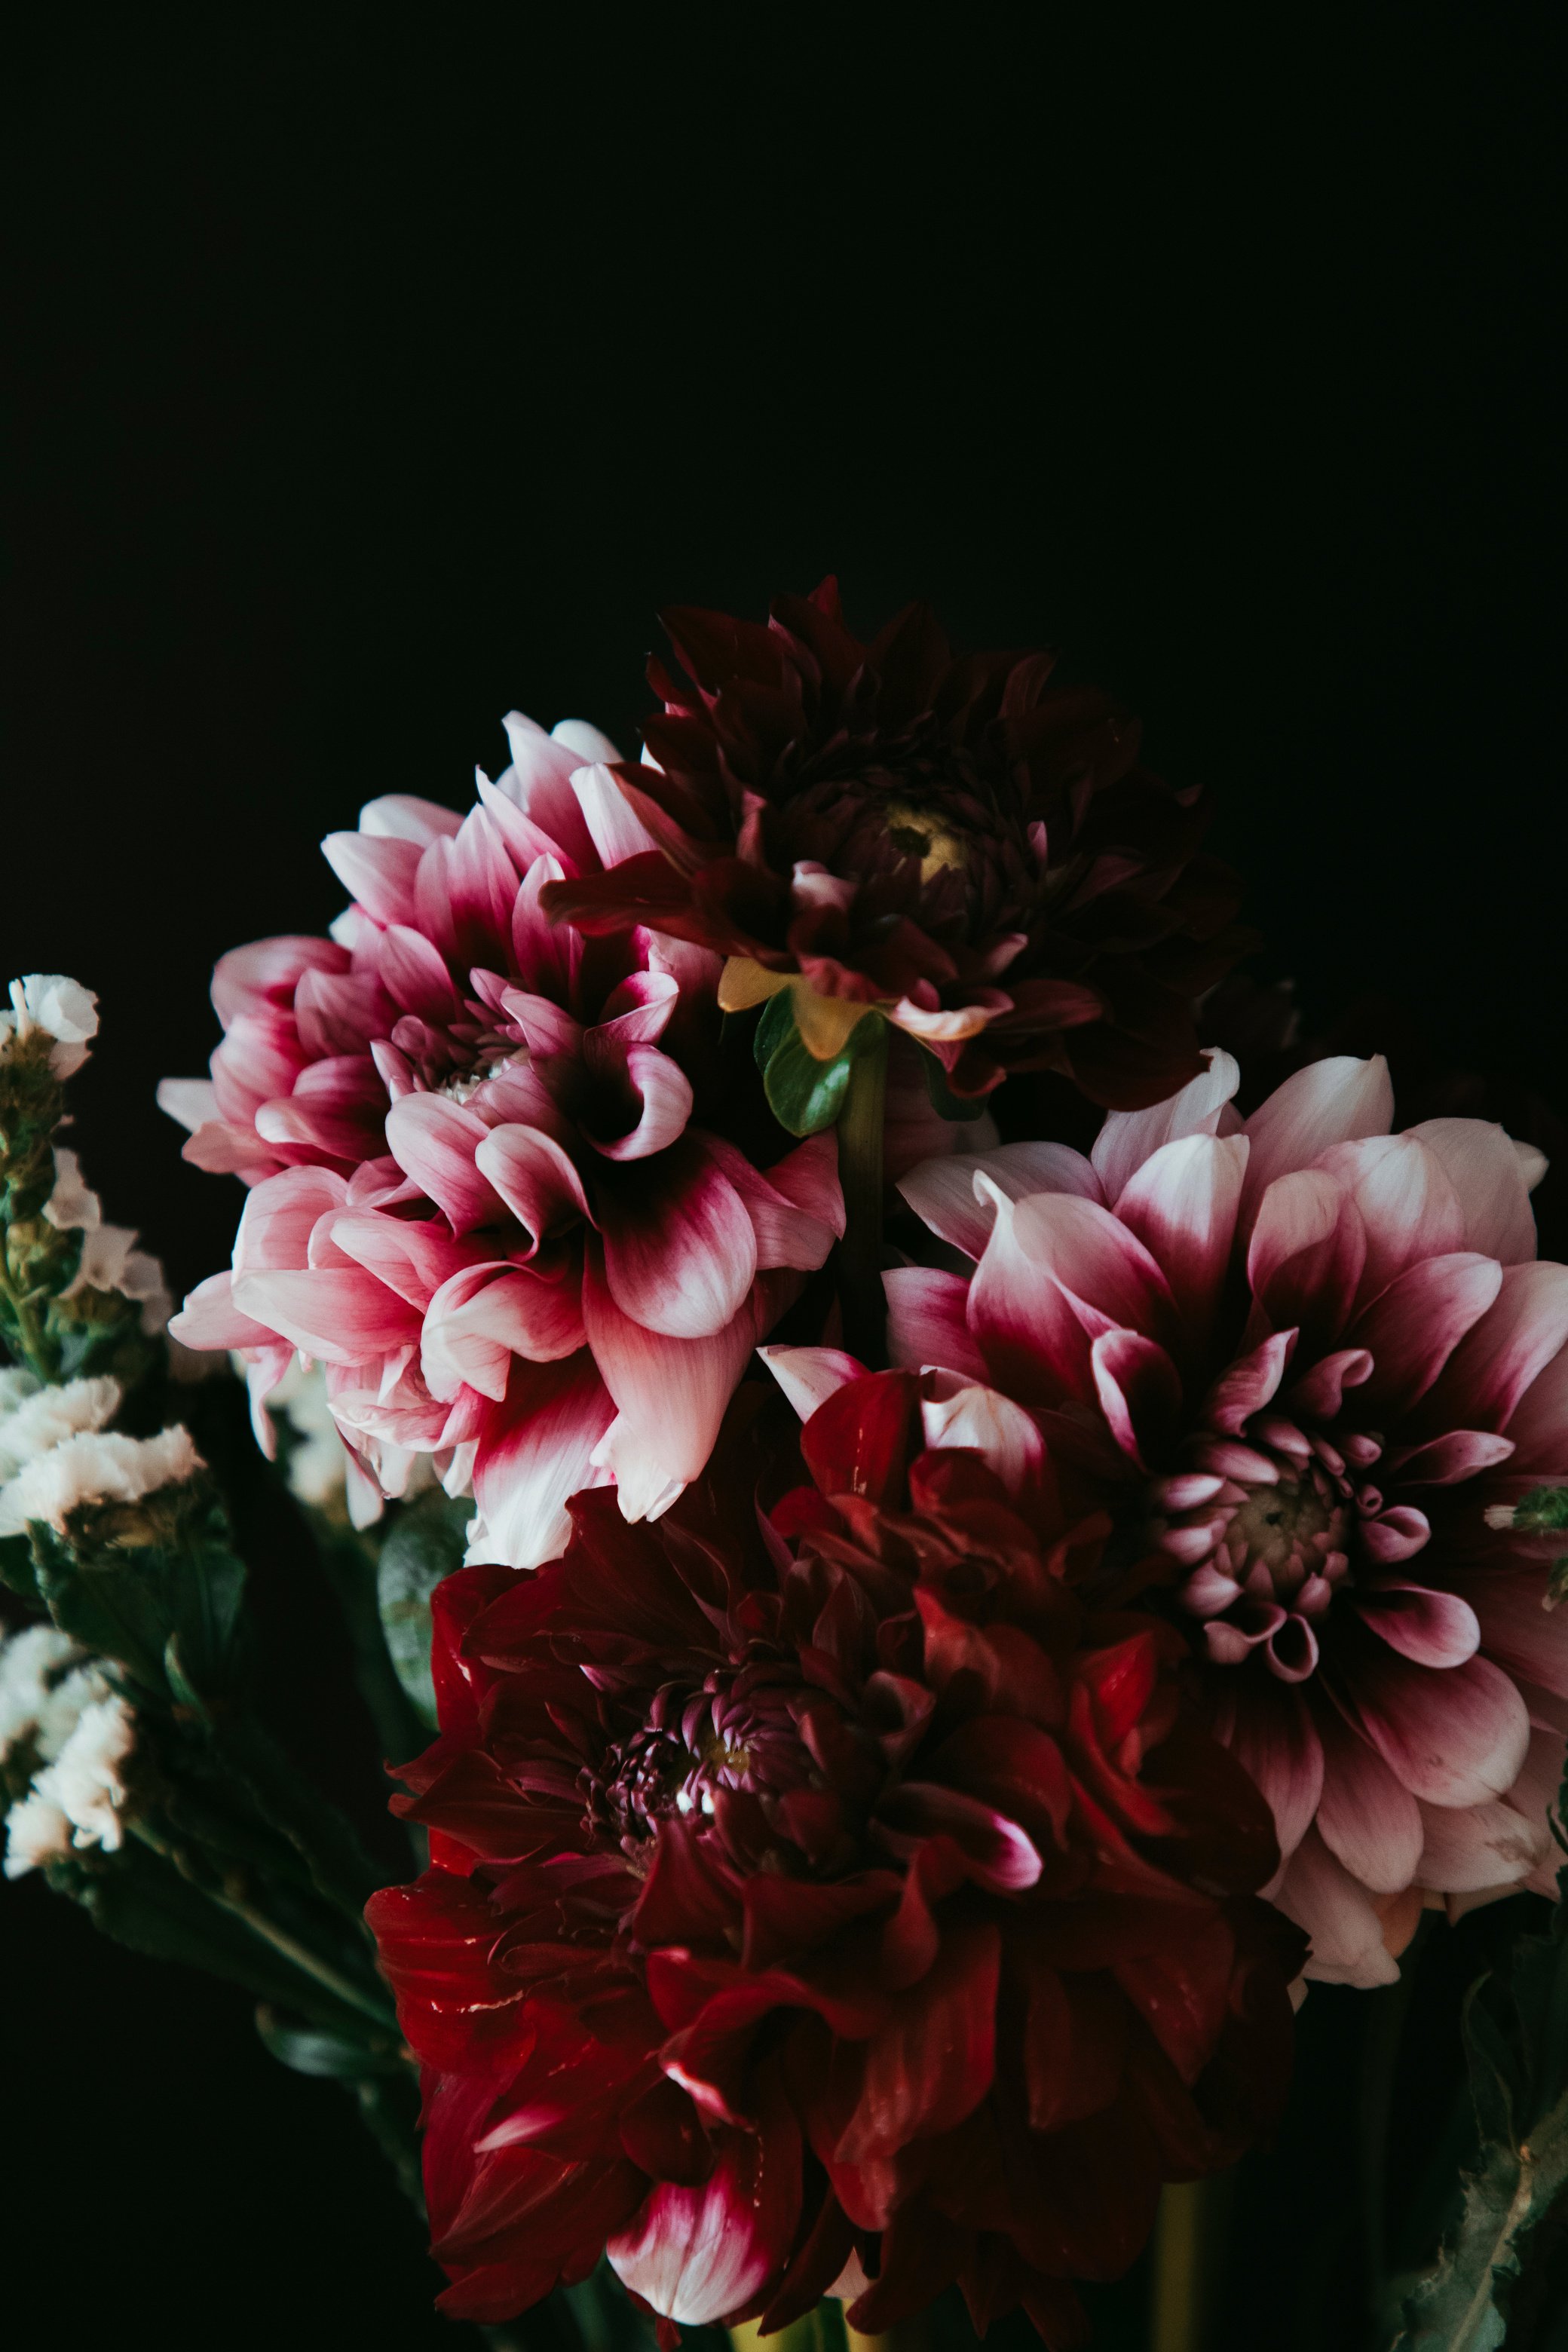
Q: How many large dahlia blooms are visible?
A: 4